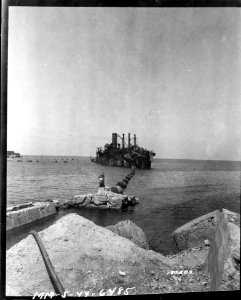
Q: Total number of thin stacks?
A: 3